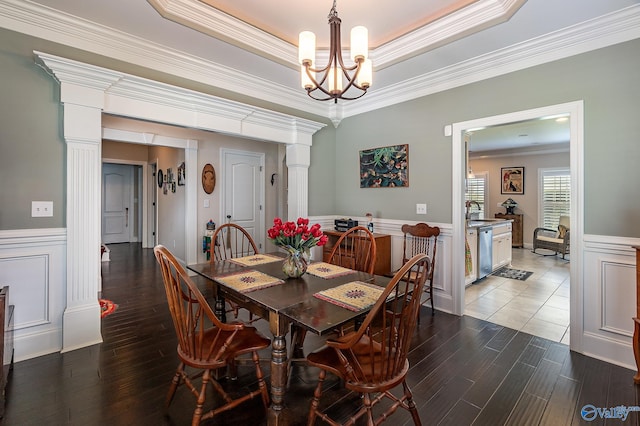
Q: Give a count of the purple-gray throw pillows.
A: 0